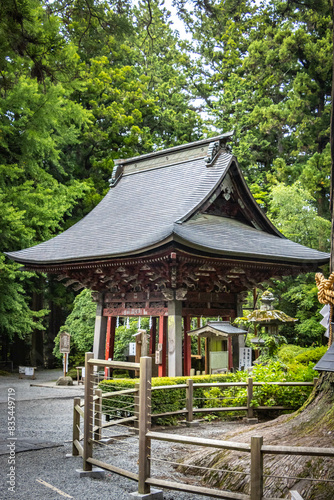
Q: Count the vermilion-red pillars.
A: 5